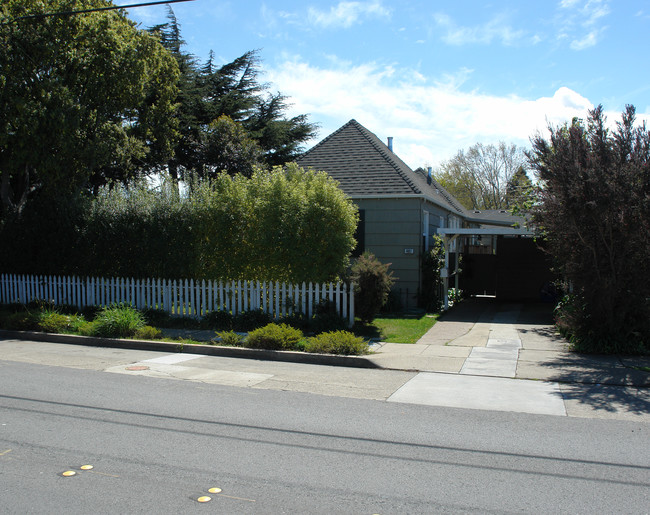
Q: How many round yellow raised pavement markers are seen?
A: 4